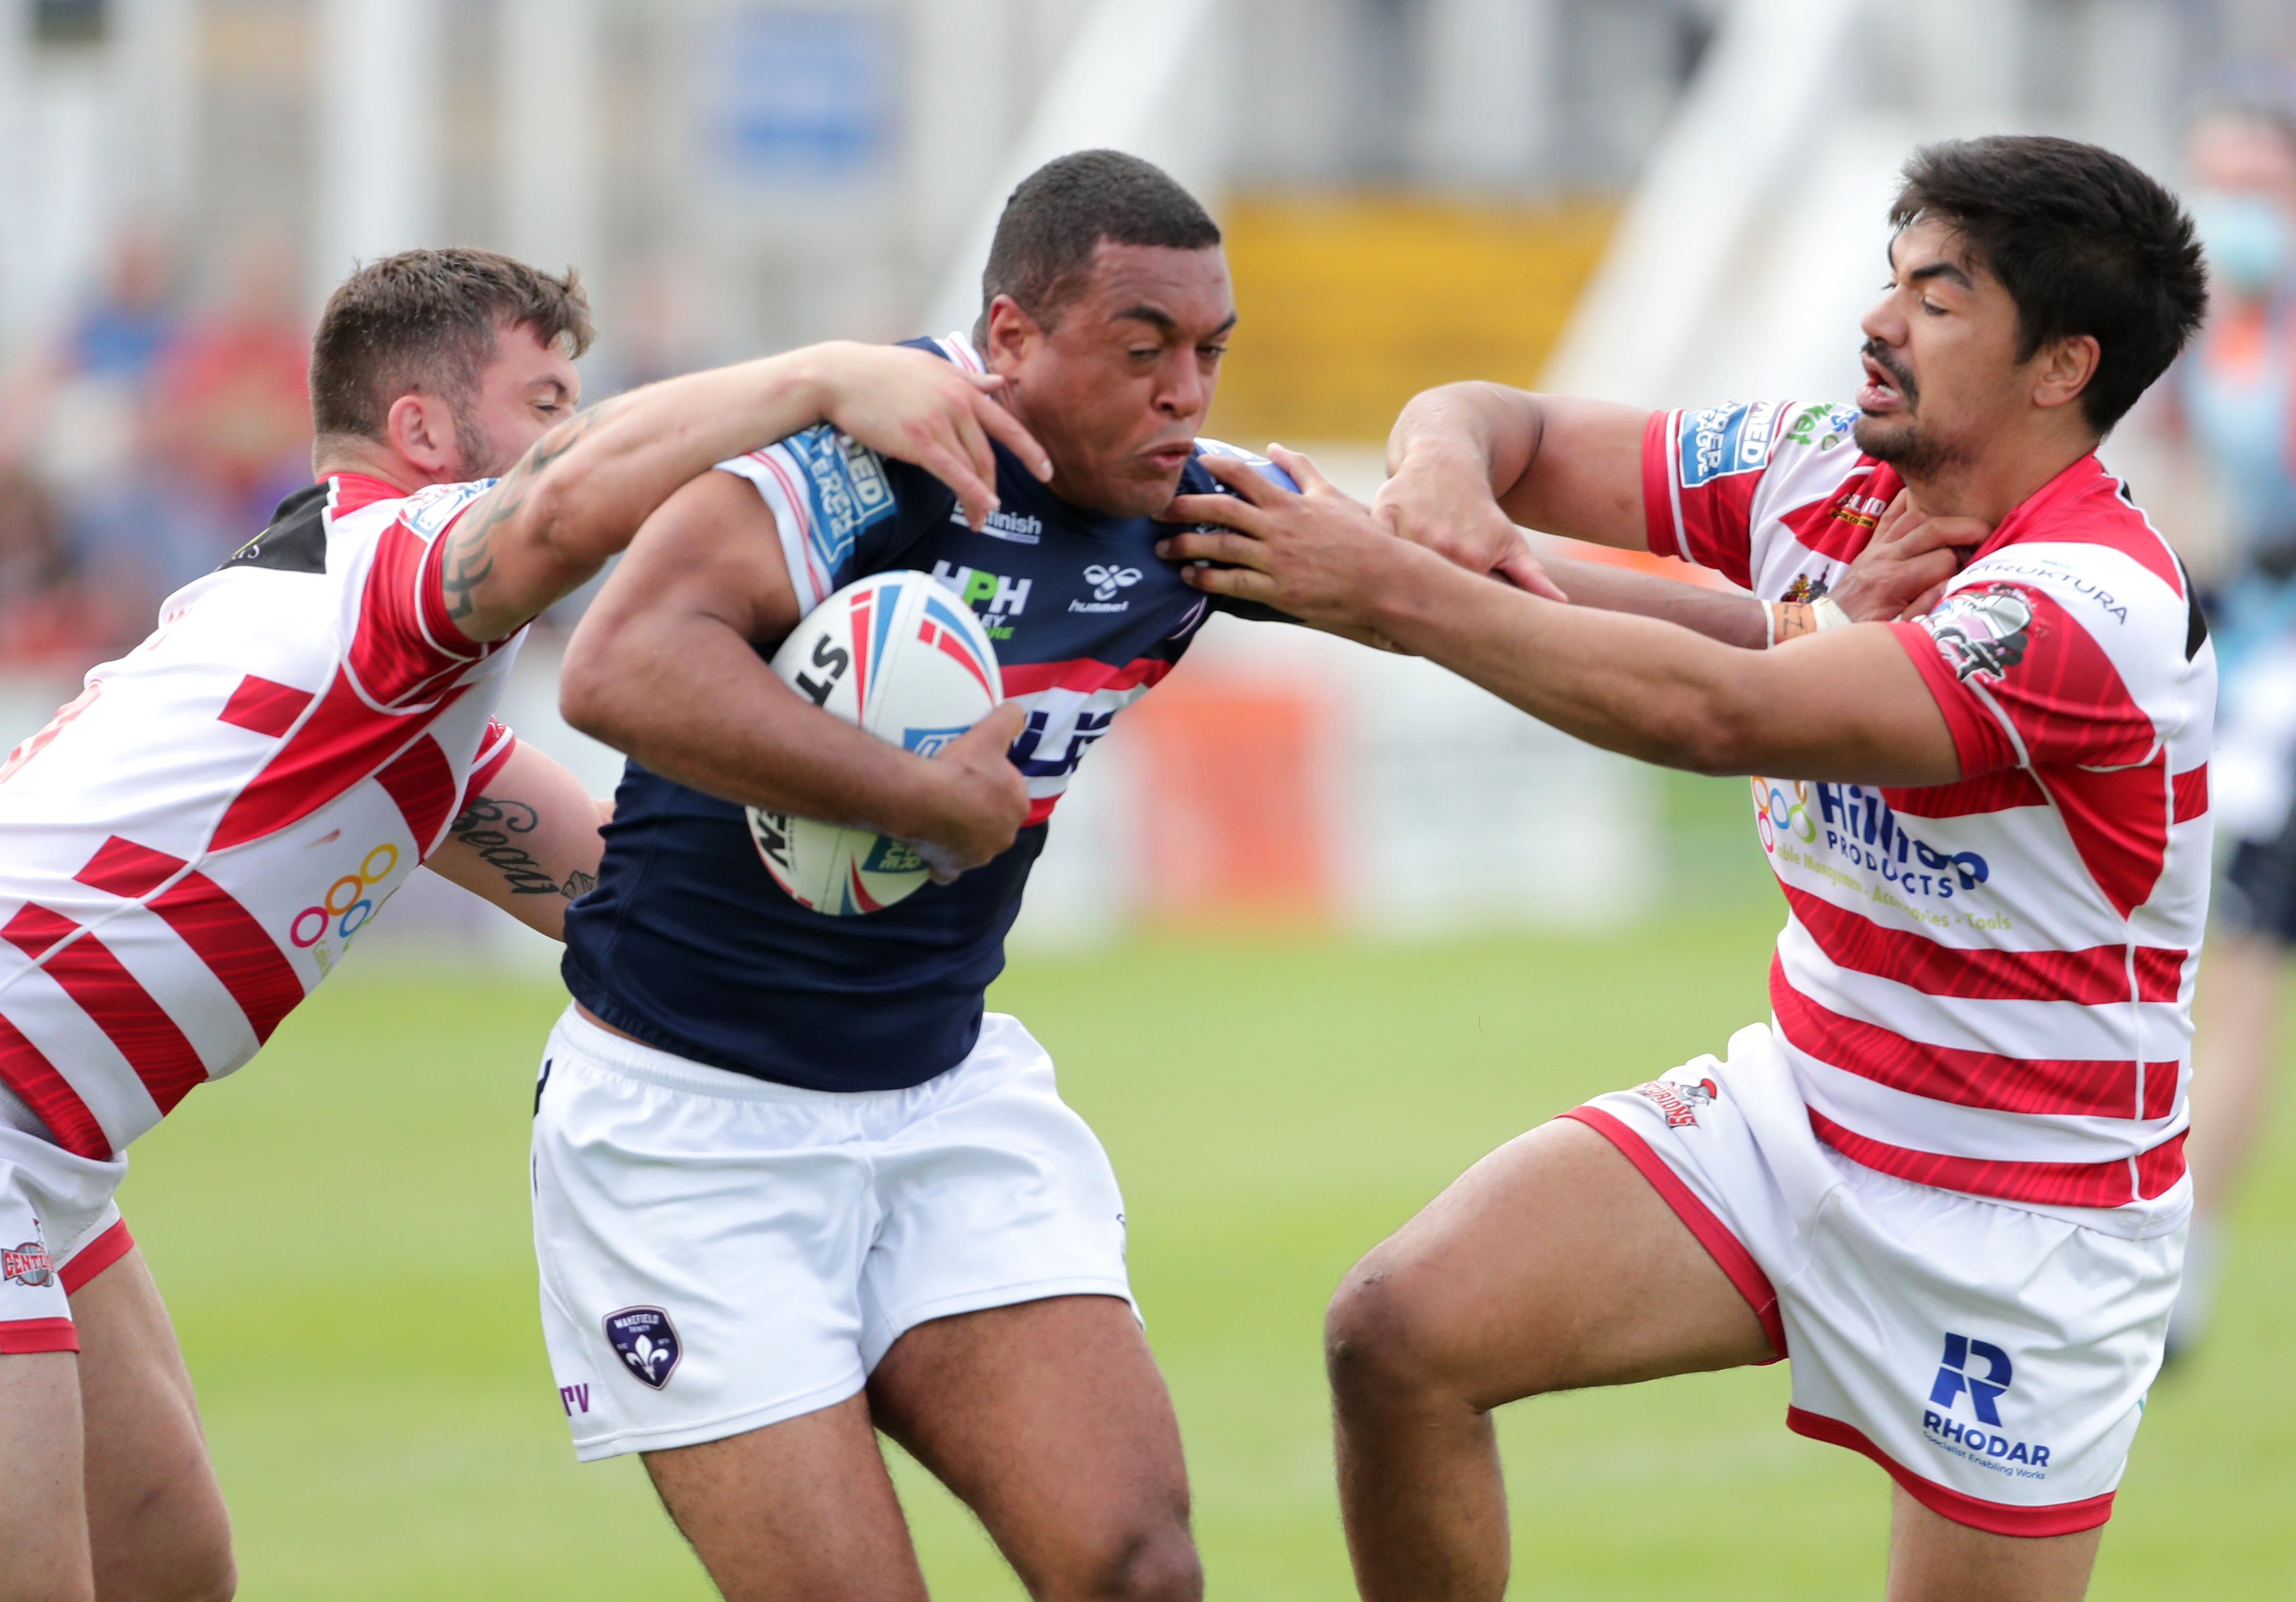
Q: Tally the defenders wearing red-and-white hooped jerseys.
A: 2